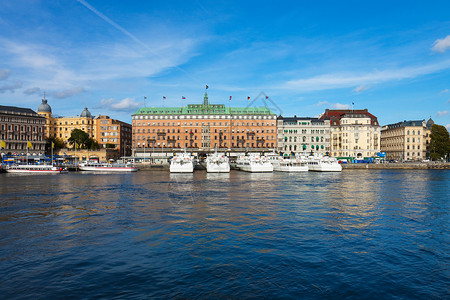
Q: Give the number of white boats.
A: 7